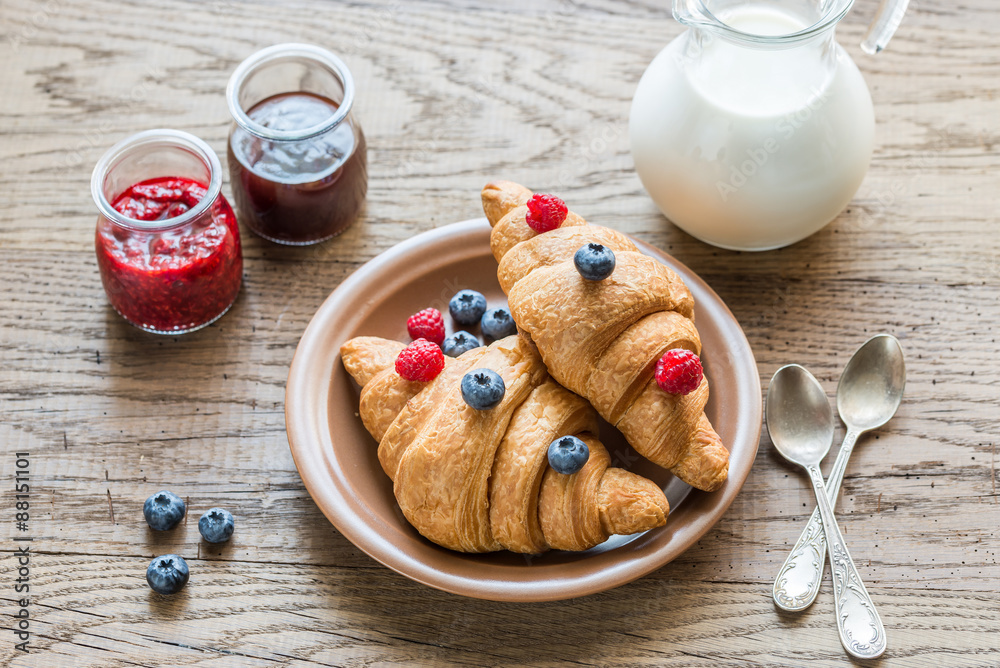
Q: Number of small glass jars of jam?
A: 2